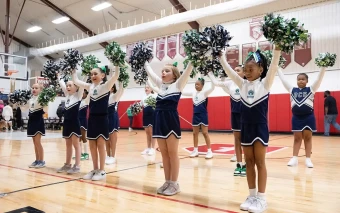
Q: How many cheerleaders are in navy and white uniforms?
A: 11